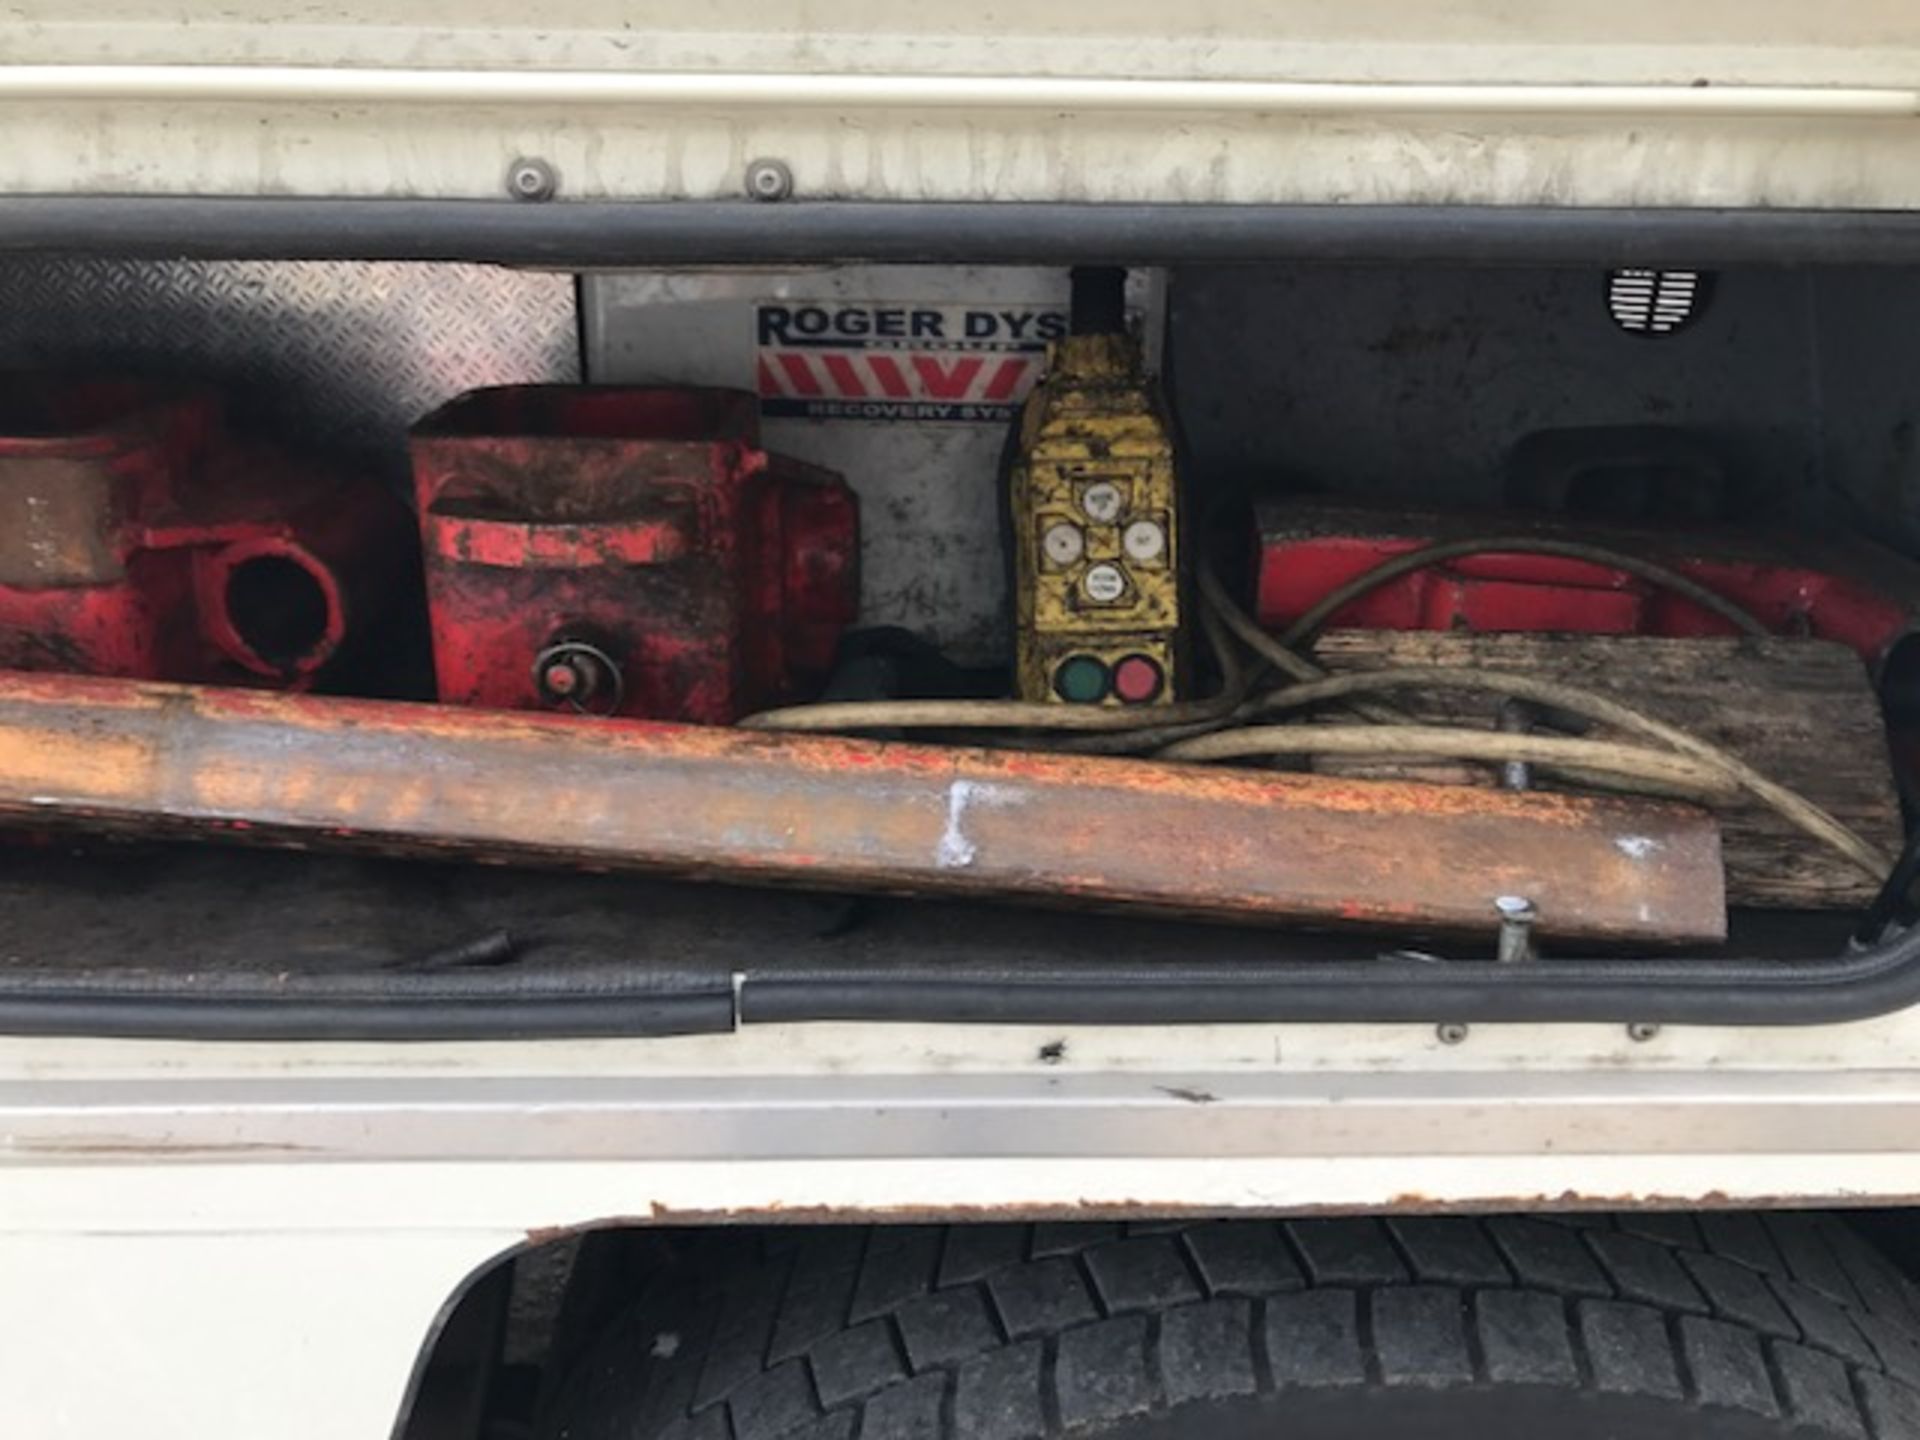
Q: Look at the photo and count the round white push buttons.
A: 4